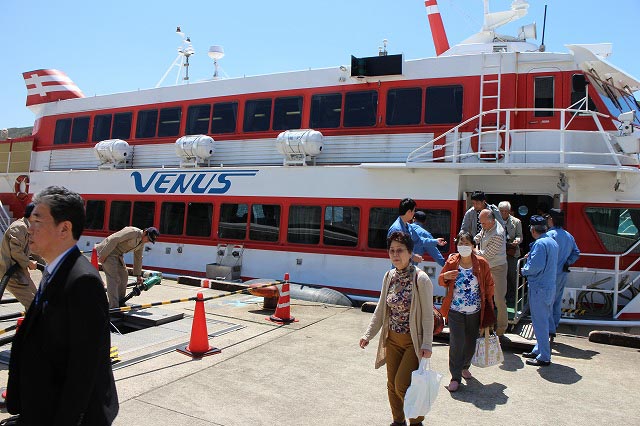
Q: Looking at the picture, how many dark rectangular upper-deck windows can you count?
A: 14